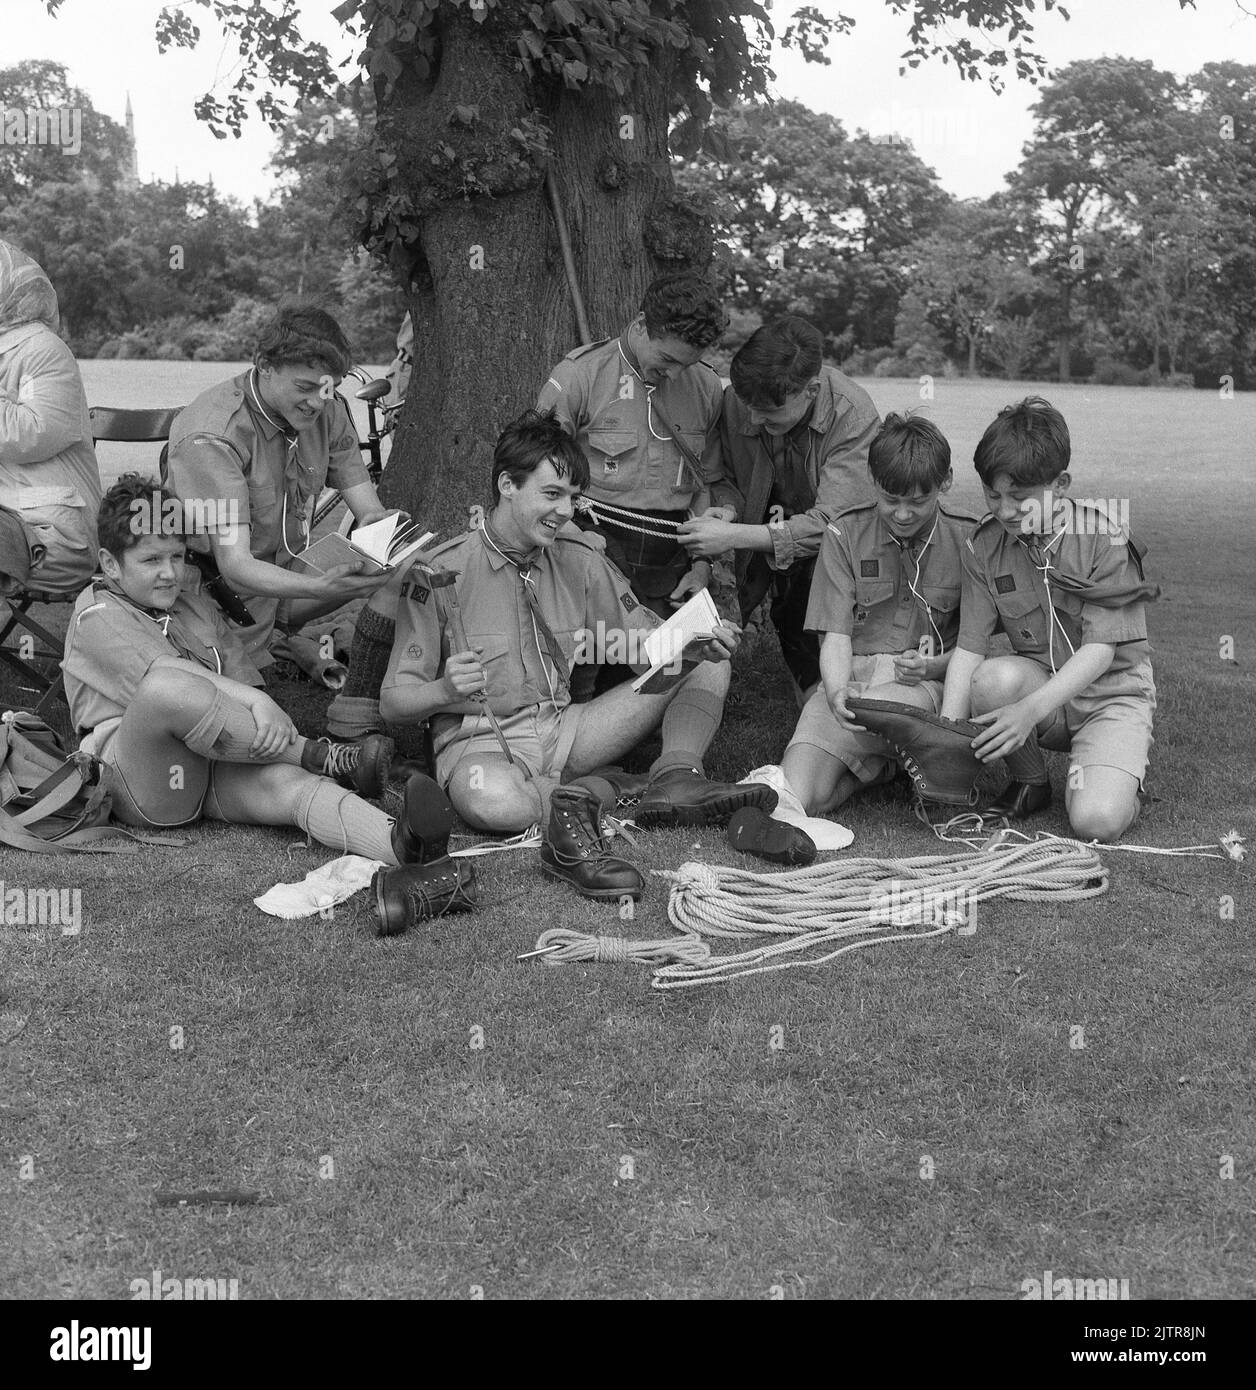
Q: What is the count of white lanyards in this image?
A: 6